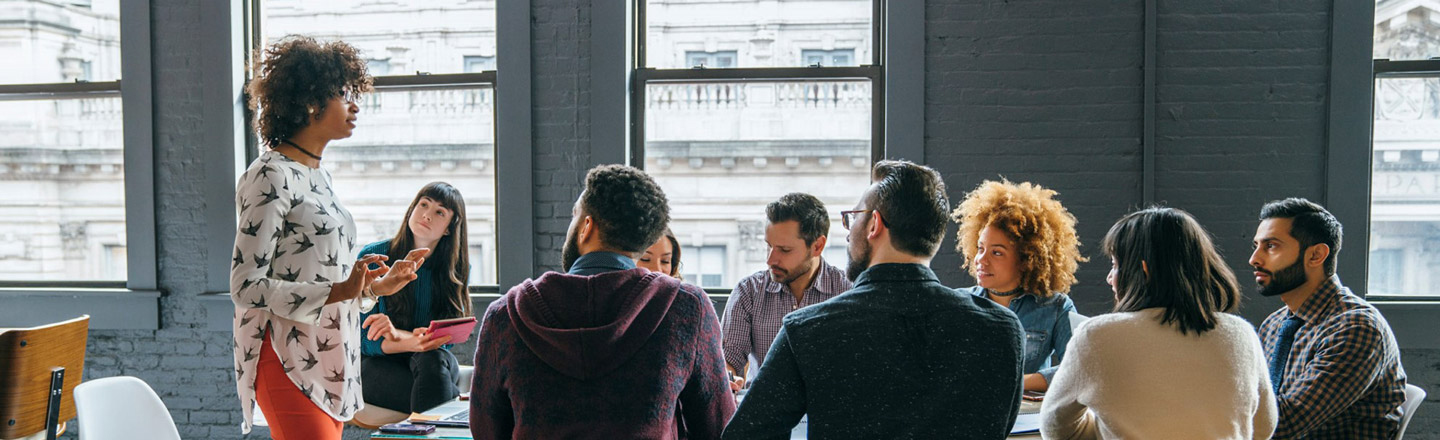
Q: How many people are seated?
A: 8